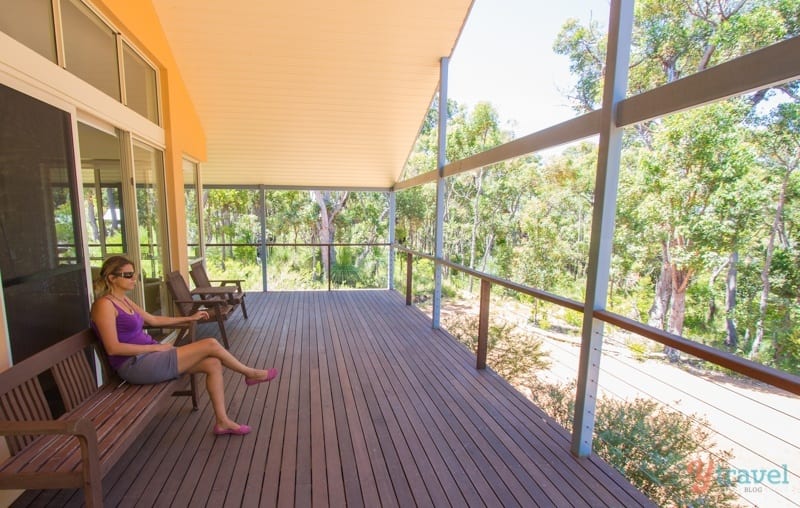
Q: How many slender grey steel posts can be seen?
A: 4